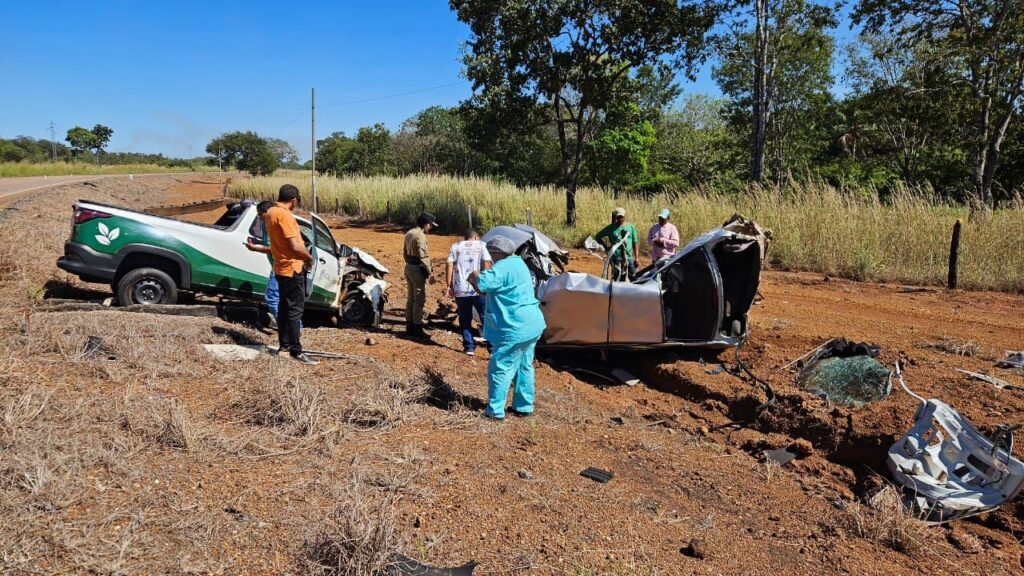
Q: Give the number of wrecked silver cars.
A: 1